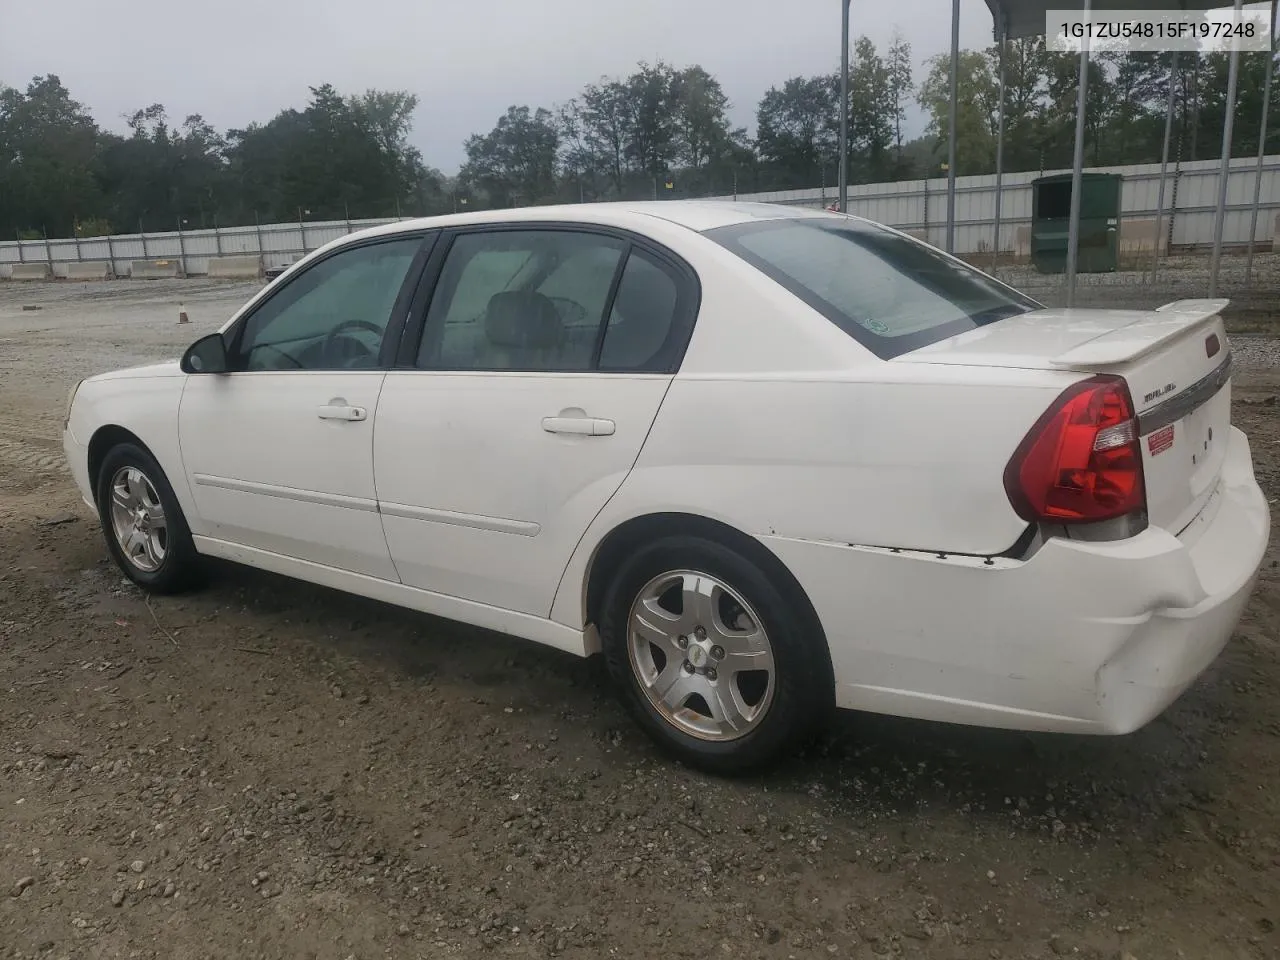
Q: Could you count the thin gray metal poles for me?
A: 7